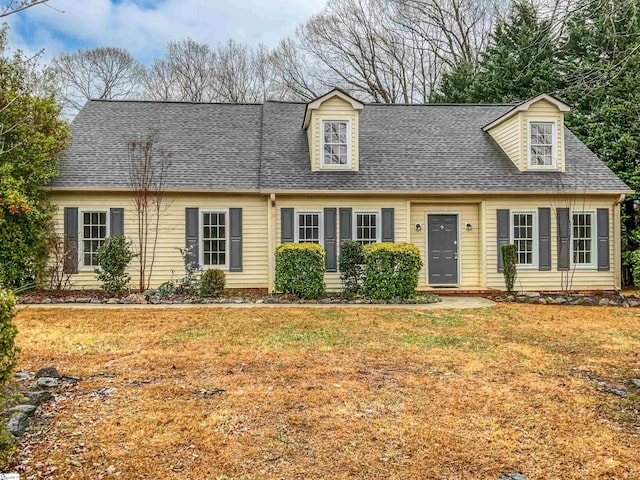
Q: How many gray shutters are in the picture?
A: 12